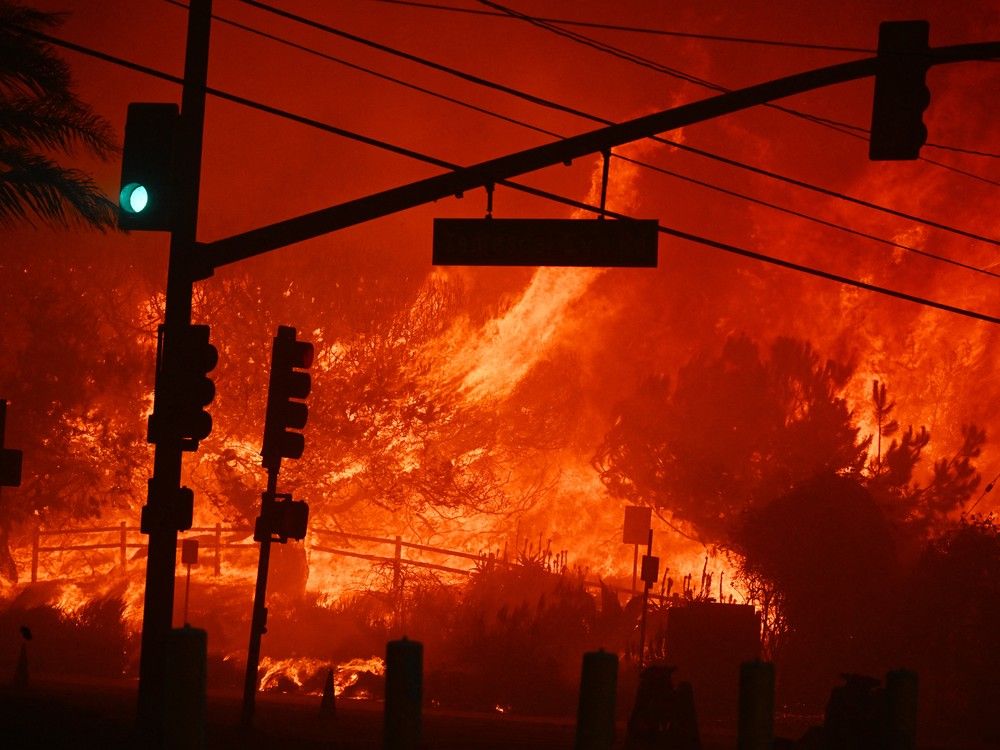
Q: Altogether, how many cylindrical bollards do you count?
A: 5